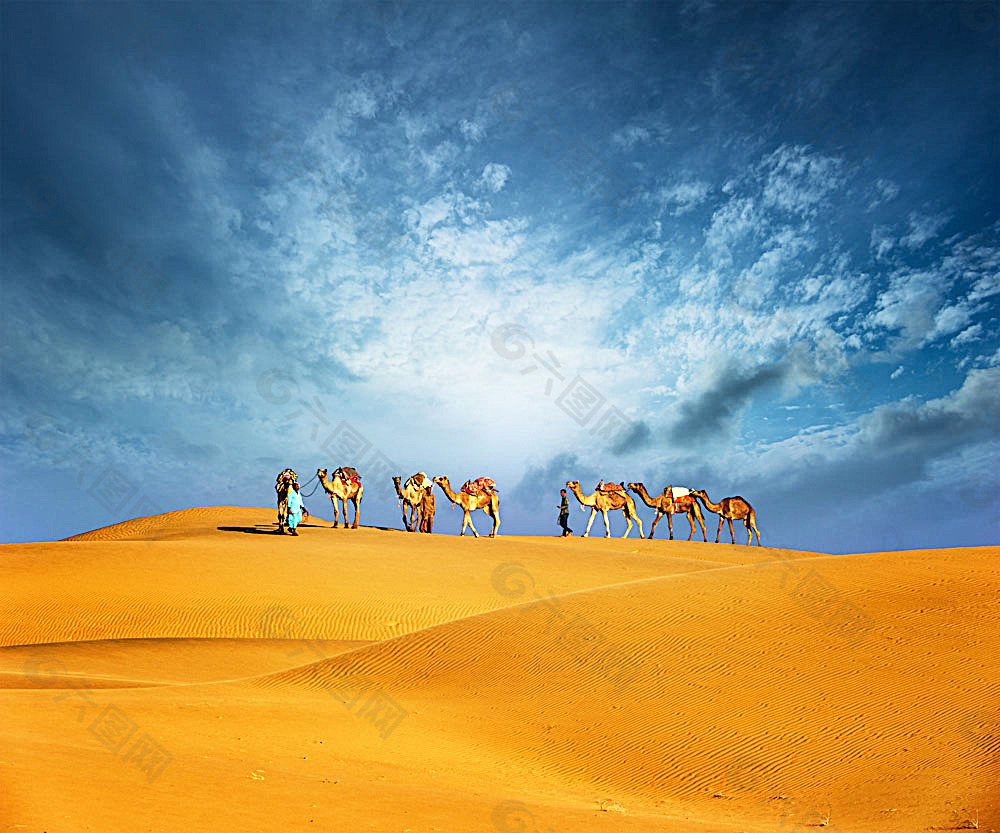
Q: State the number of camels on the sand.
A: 7